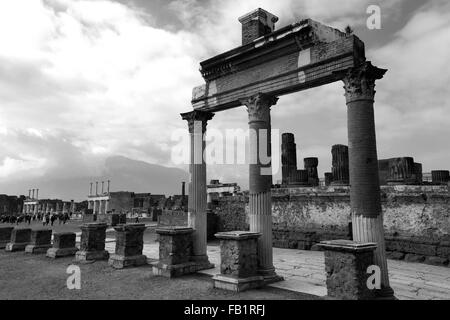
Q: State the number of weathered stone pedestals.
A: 9